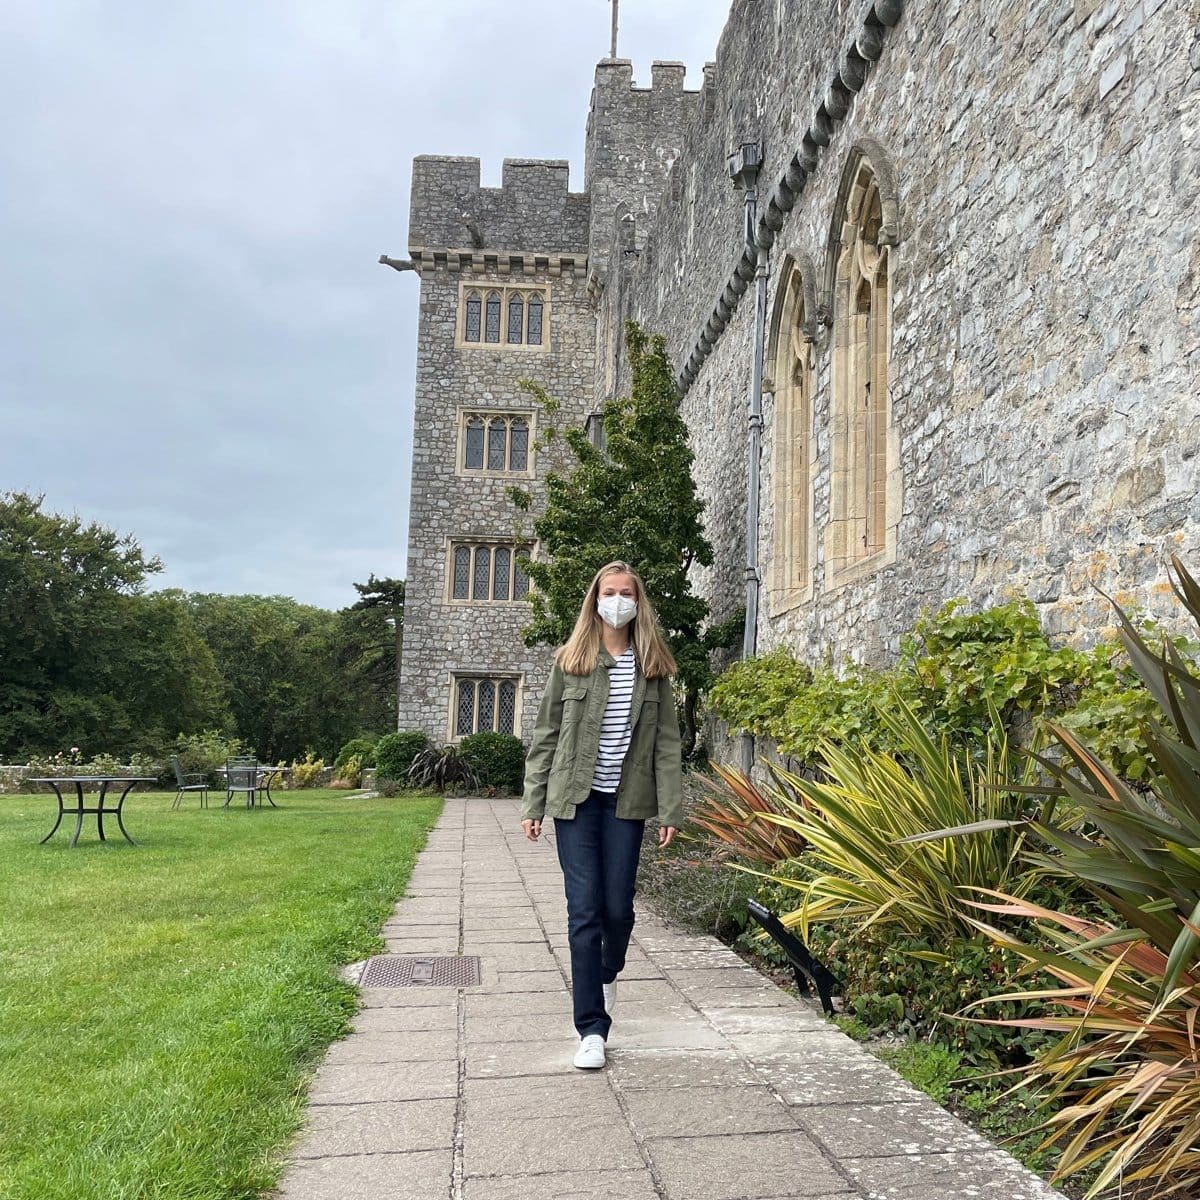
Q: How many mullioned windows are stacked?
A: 4